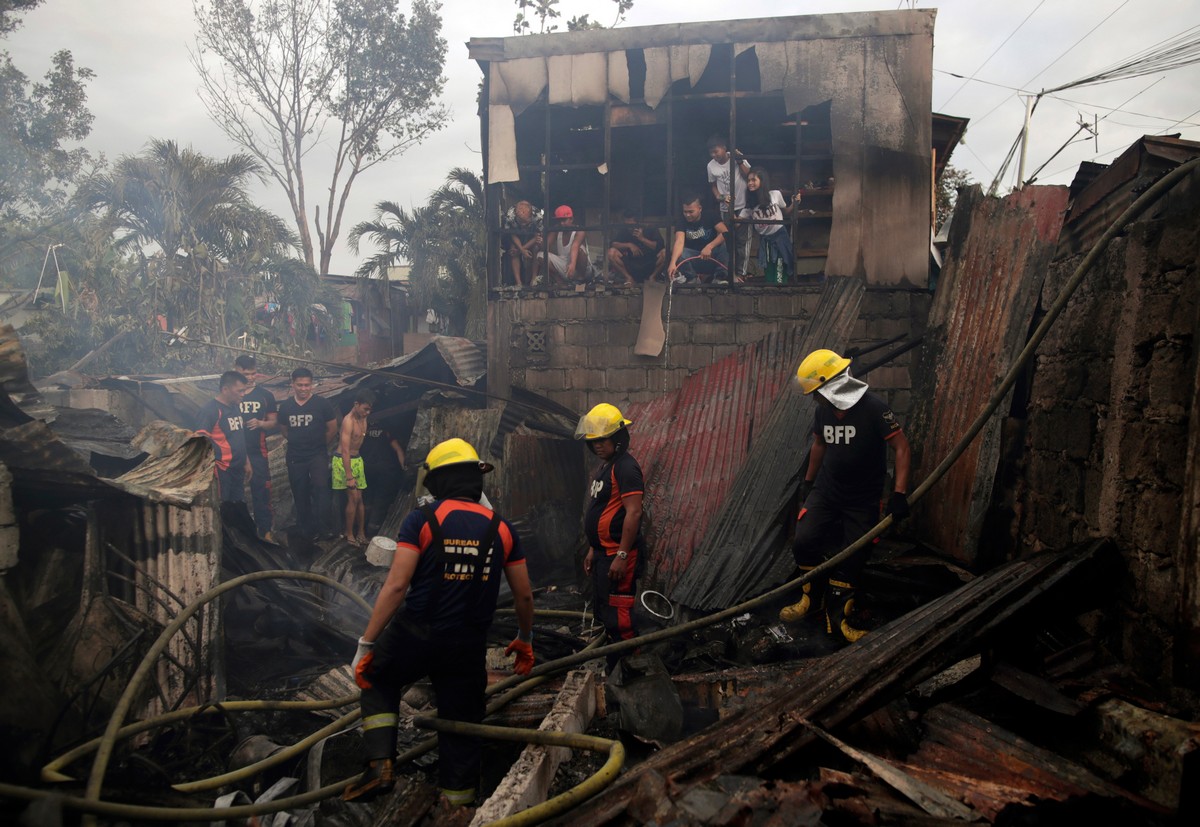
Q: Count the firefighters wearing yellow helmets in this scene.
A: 3